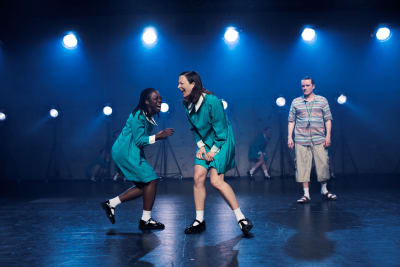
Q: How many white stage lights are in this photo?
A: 12